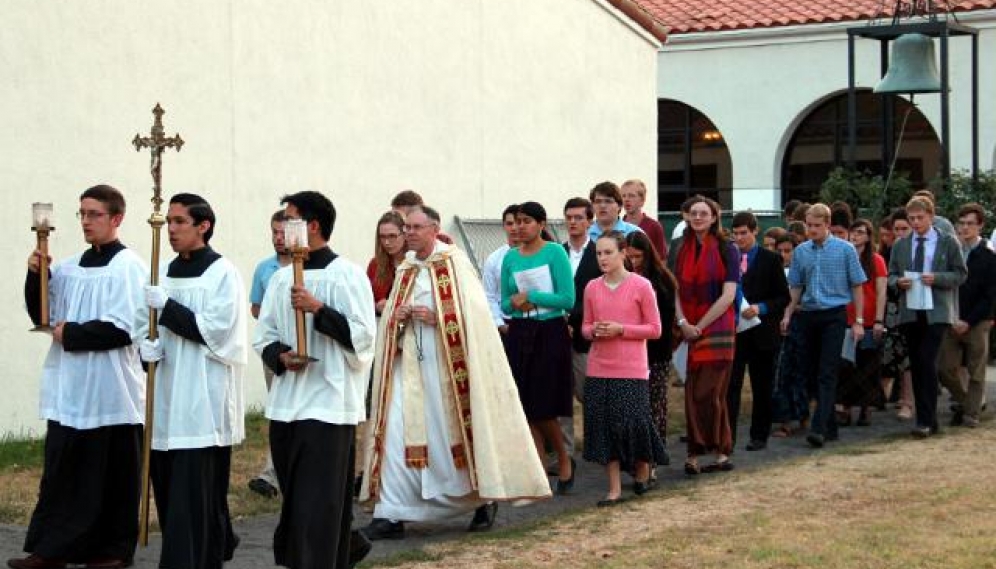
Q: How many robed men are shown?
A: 4